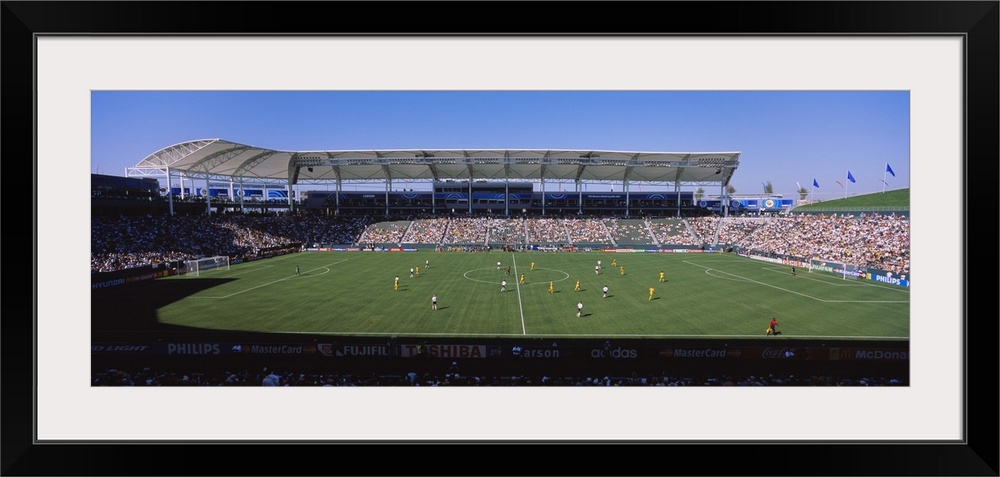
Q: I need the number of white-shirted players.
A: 10